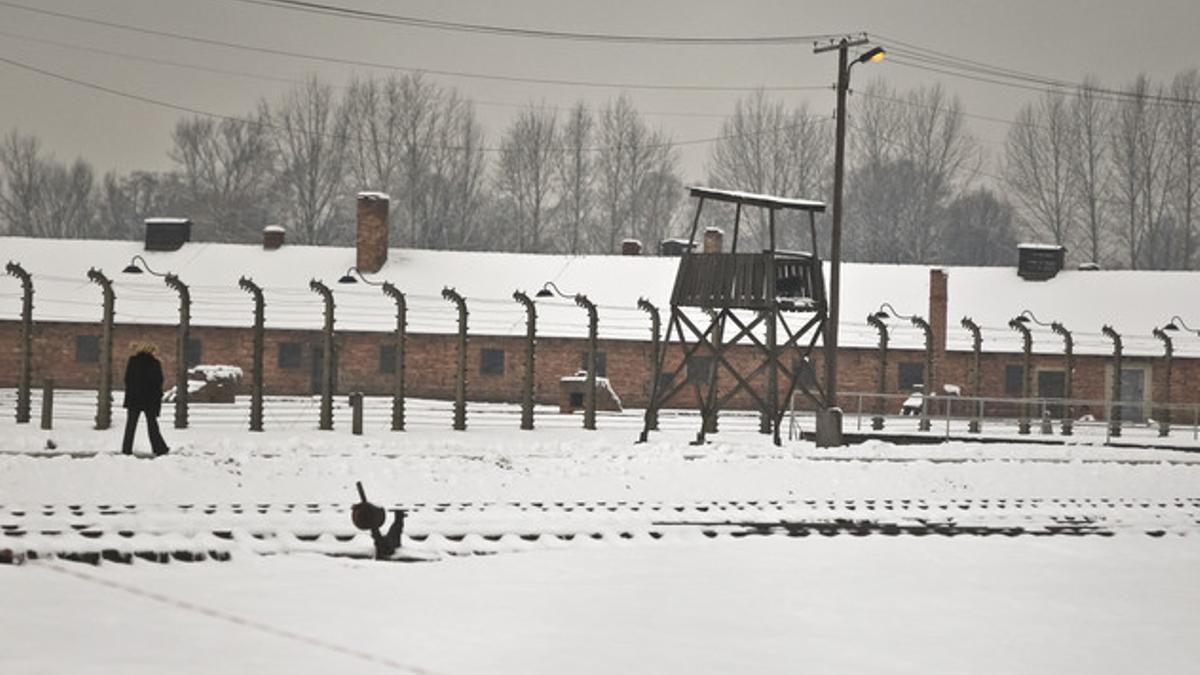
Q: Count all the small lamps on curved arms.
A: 6